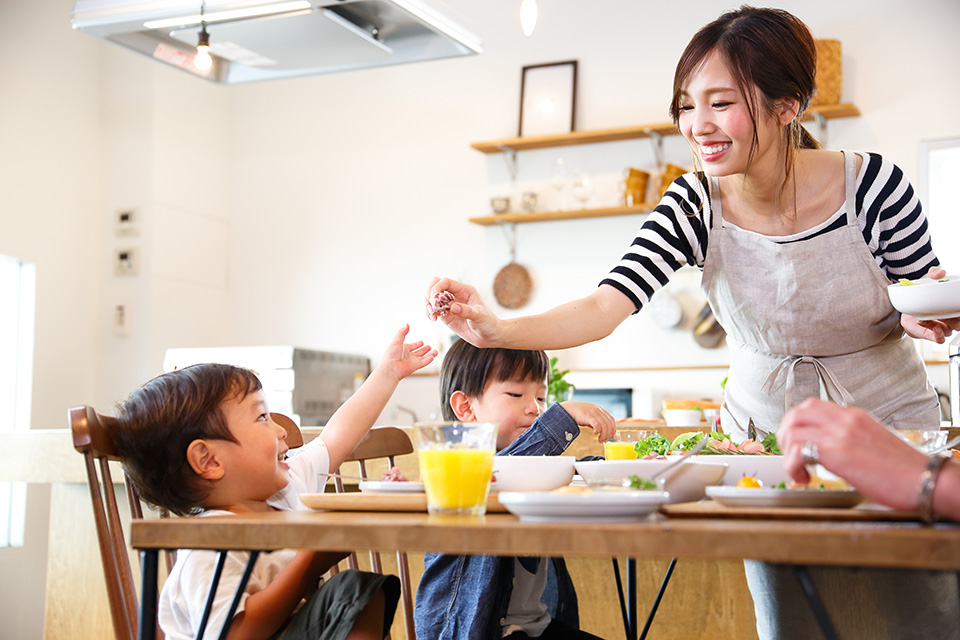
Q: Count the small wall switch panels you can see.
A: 3